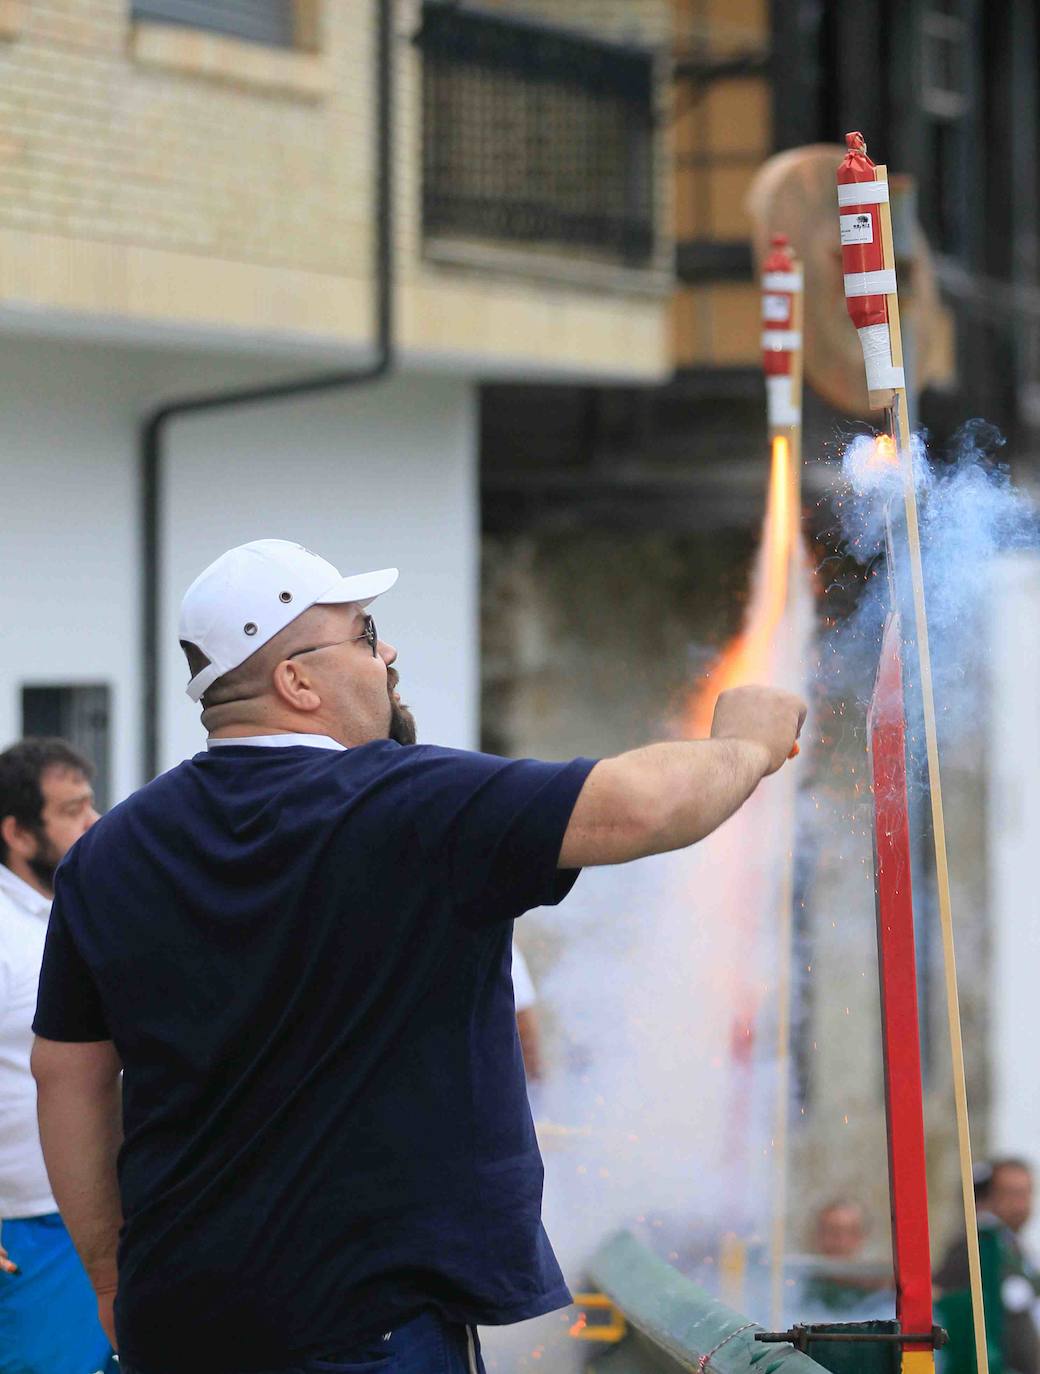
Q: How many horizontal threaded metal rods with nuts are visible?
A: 1